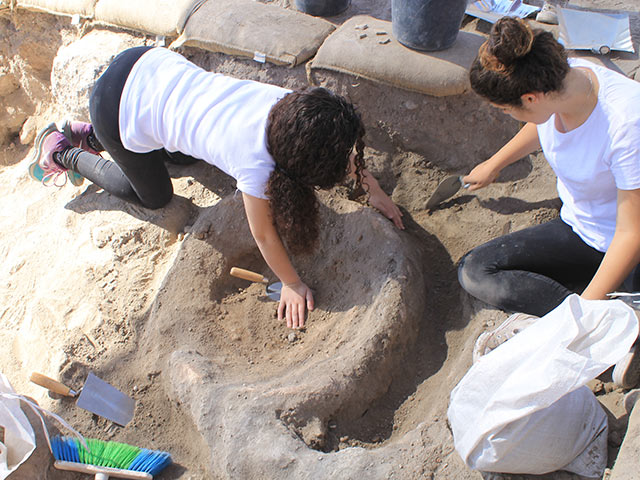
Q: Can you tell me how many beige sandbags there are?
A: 4